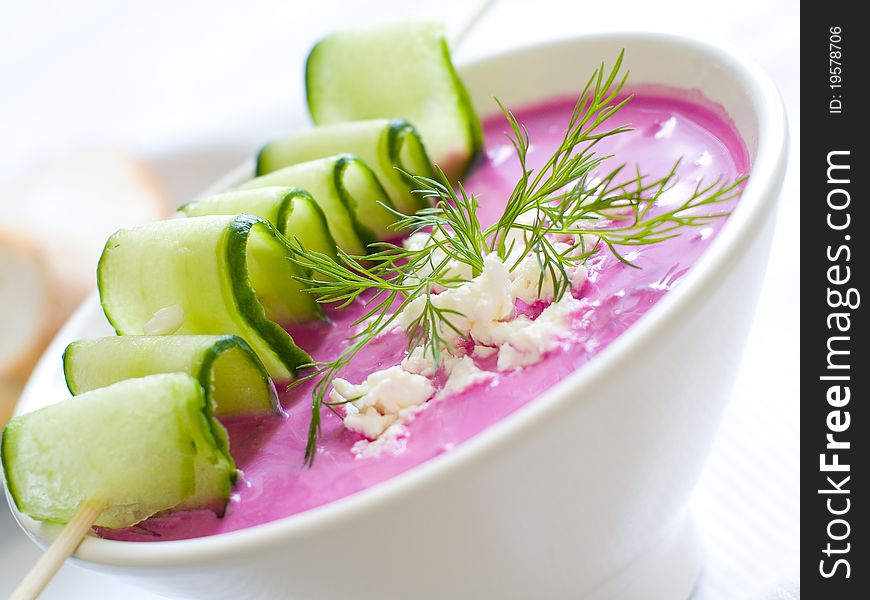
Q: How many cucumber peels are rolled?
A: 7